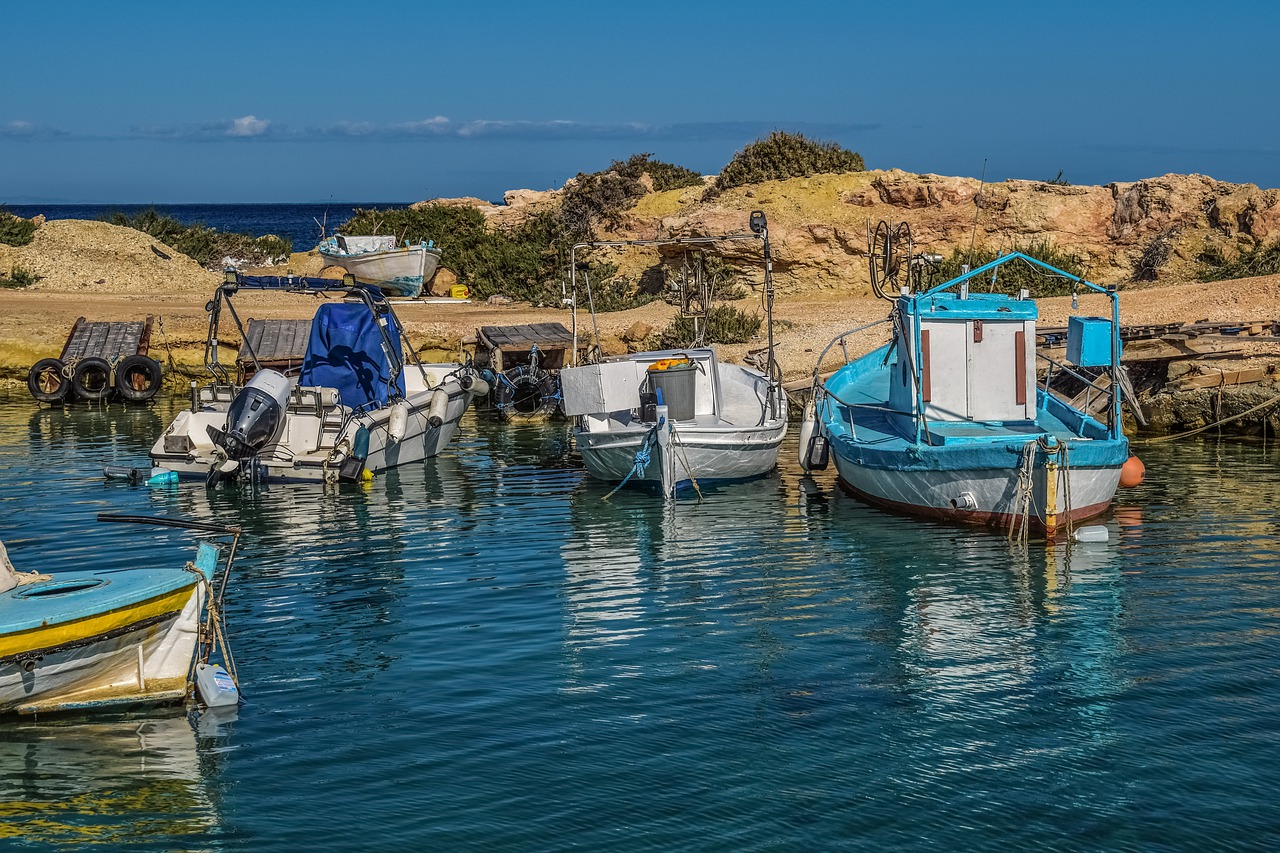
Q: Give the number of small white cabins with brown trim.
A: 1